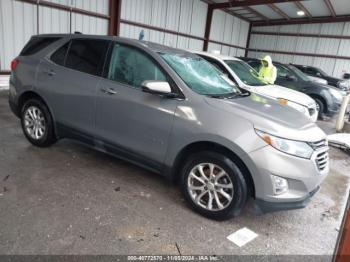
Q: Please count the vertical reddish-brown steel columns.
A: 3